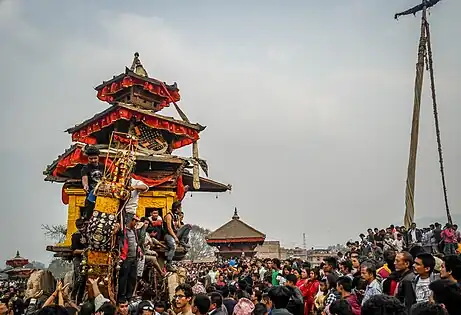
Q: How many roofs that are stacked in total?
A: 3